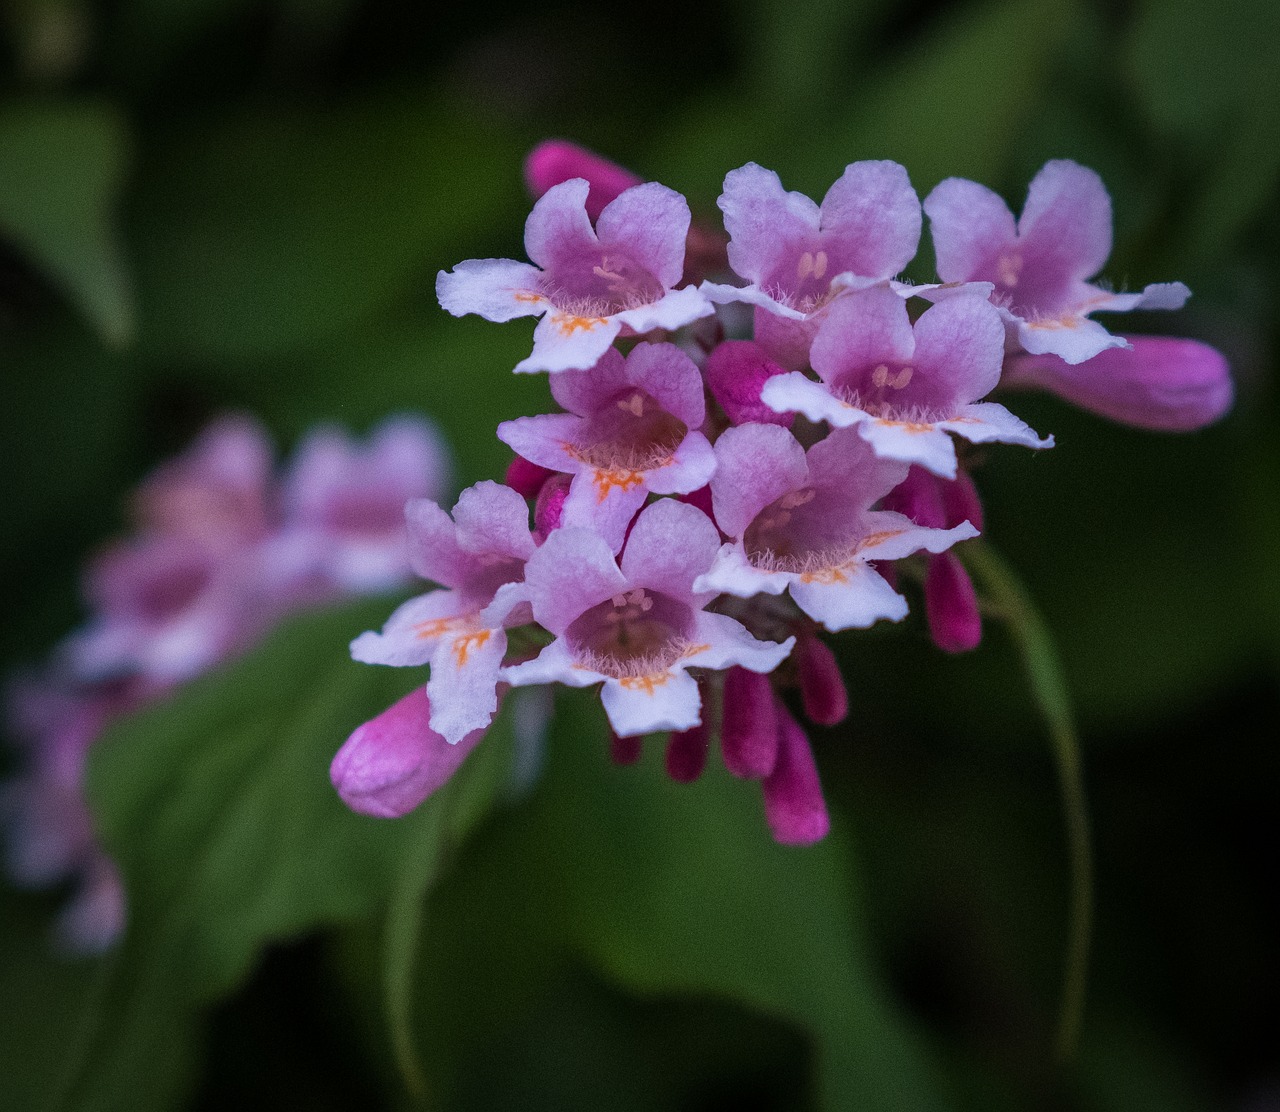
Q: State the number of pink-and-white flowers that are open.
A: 8